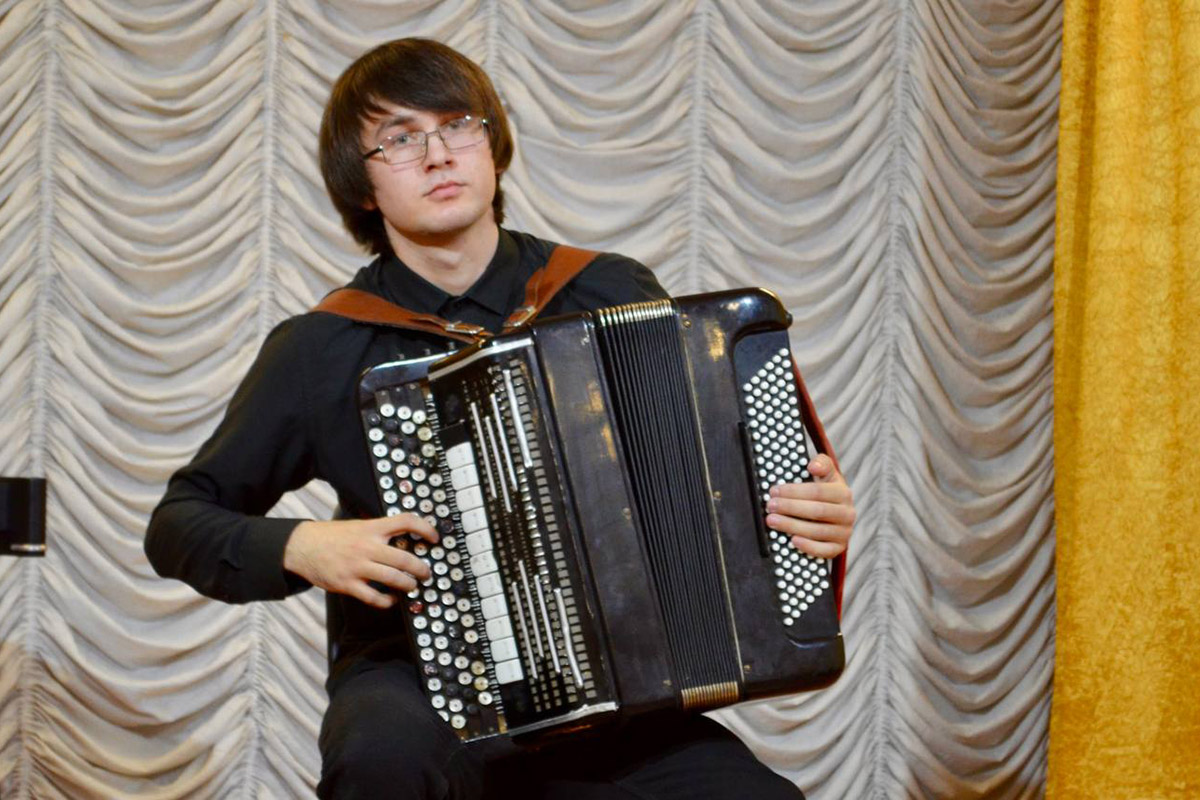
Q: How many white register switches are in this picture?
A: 11